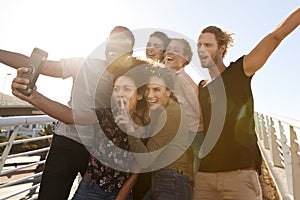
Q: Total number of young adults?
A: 6